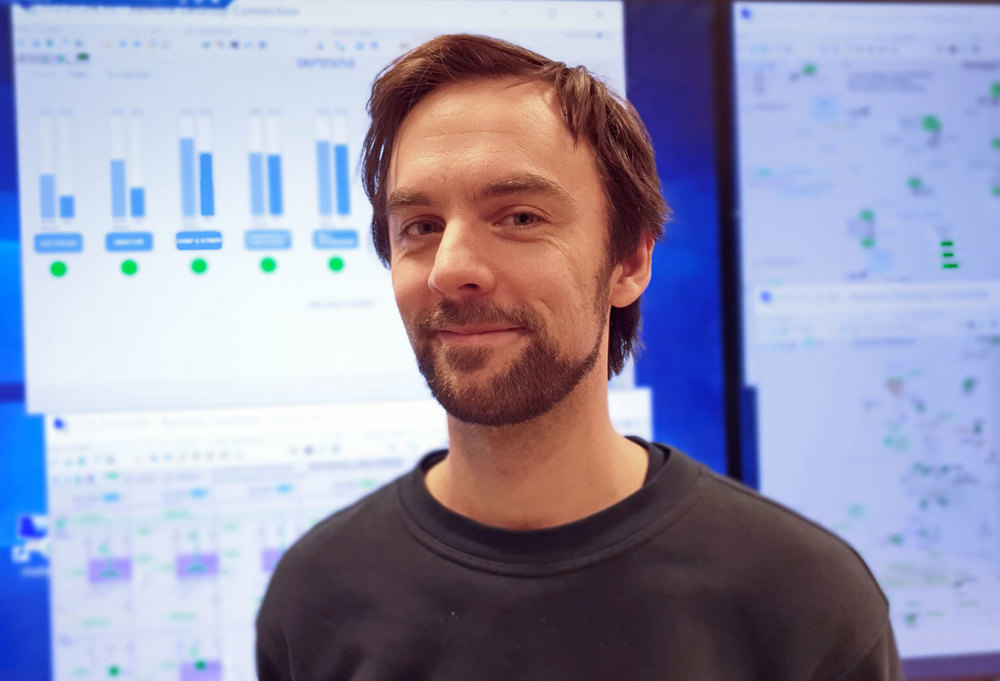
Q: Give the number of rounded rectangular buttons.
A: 5